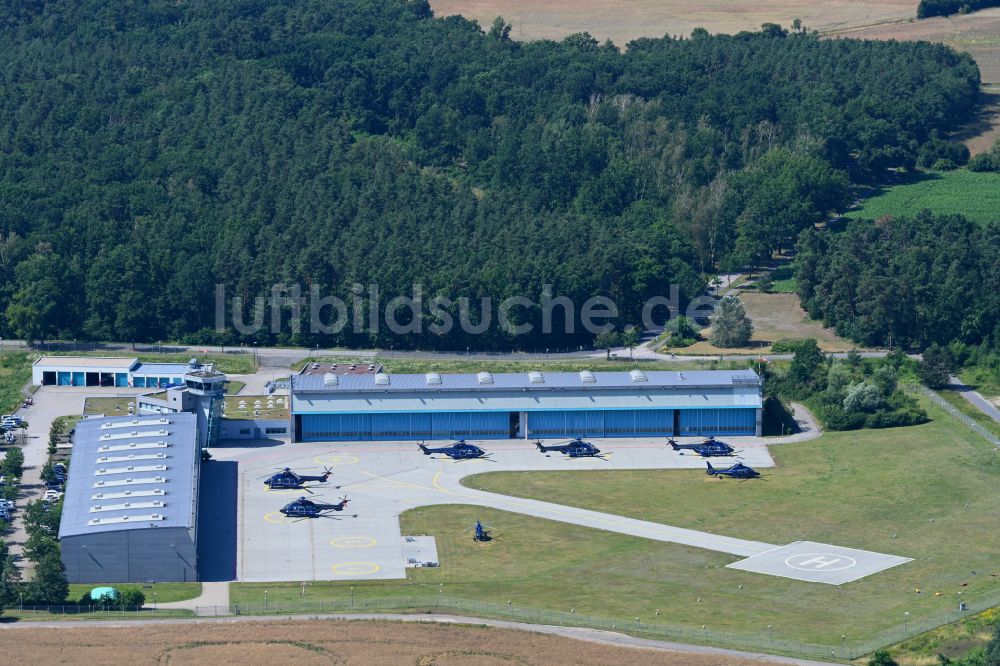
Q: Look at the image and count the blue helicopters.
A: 7